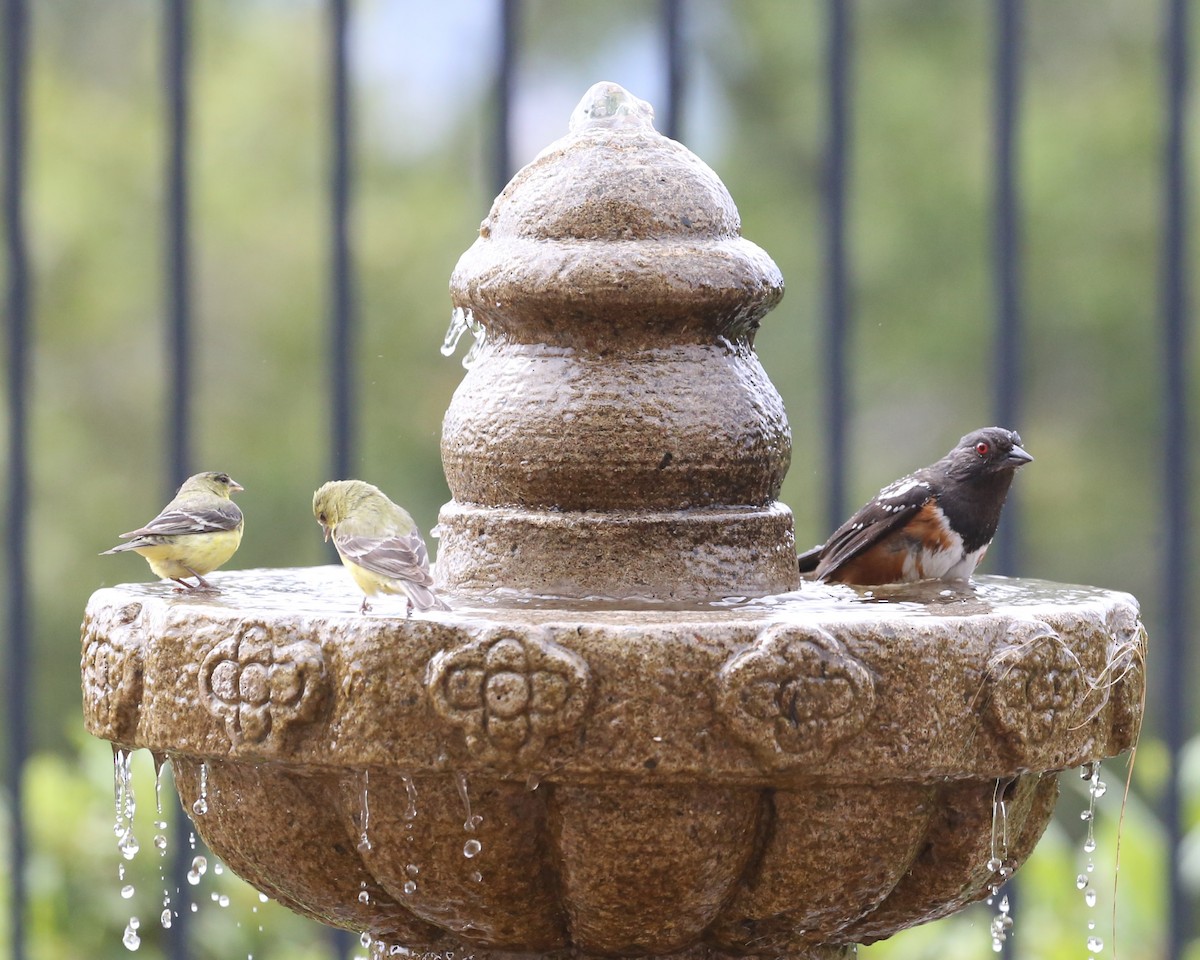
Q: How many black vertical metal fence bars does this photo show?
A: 8